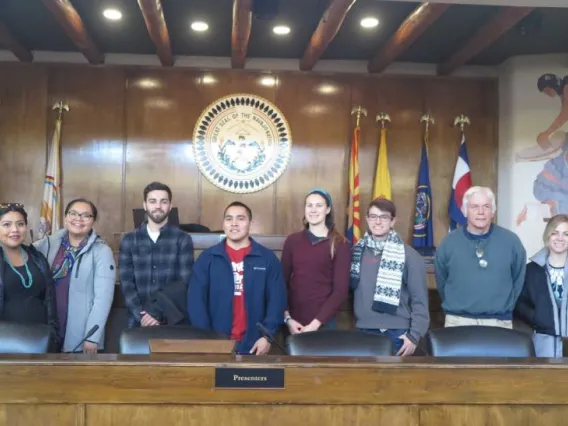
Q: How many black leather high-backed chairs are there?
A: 4